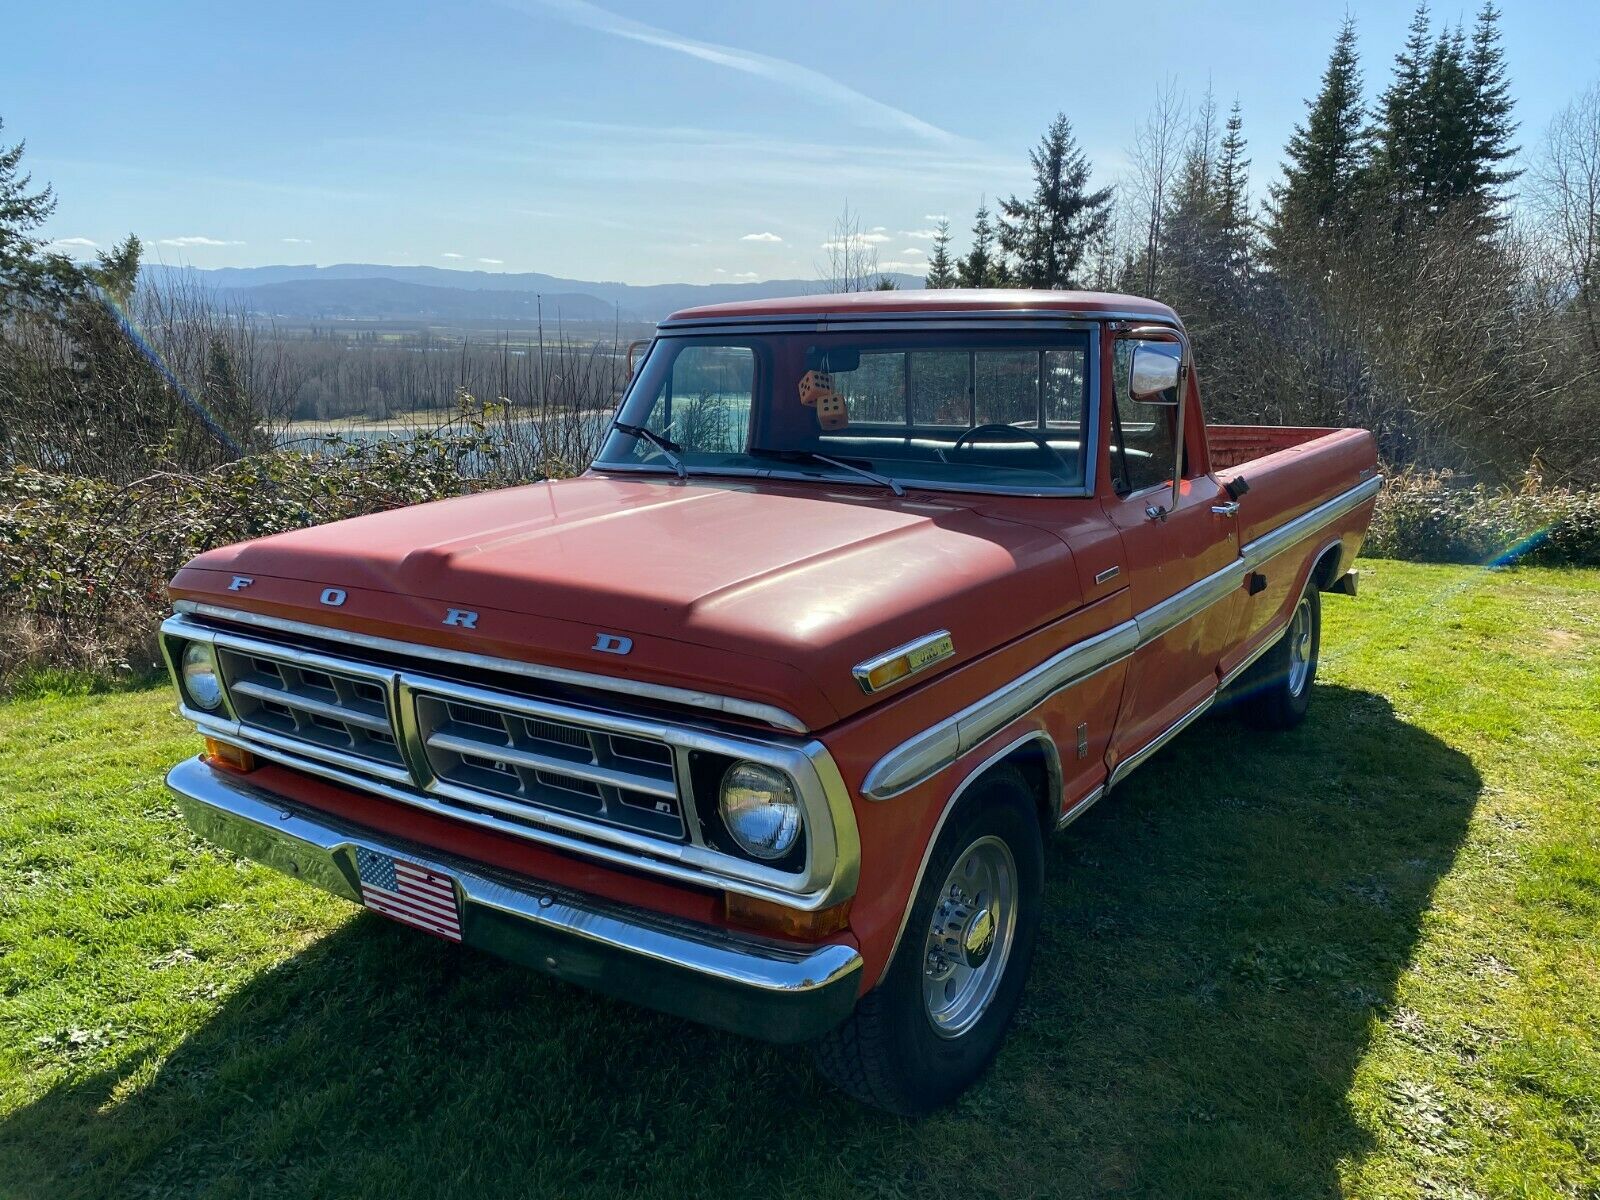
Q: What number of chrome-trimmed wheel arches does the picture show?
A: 2